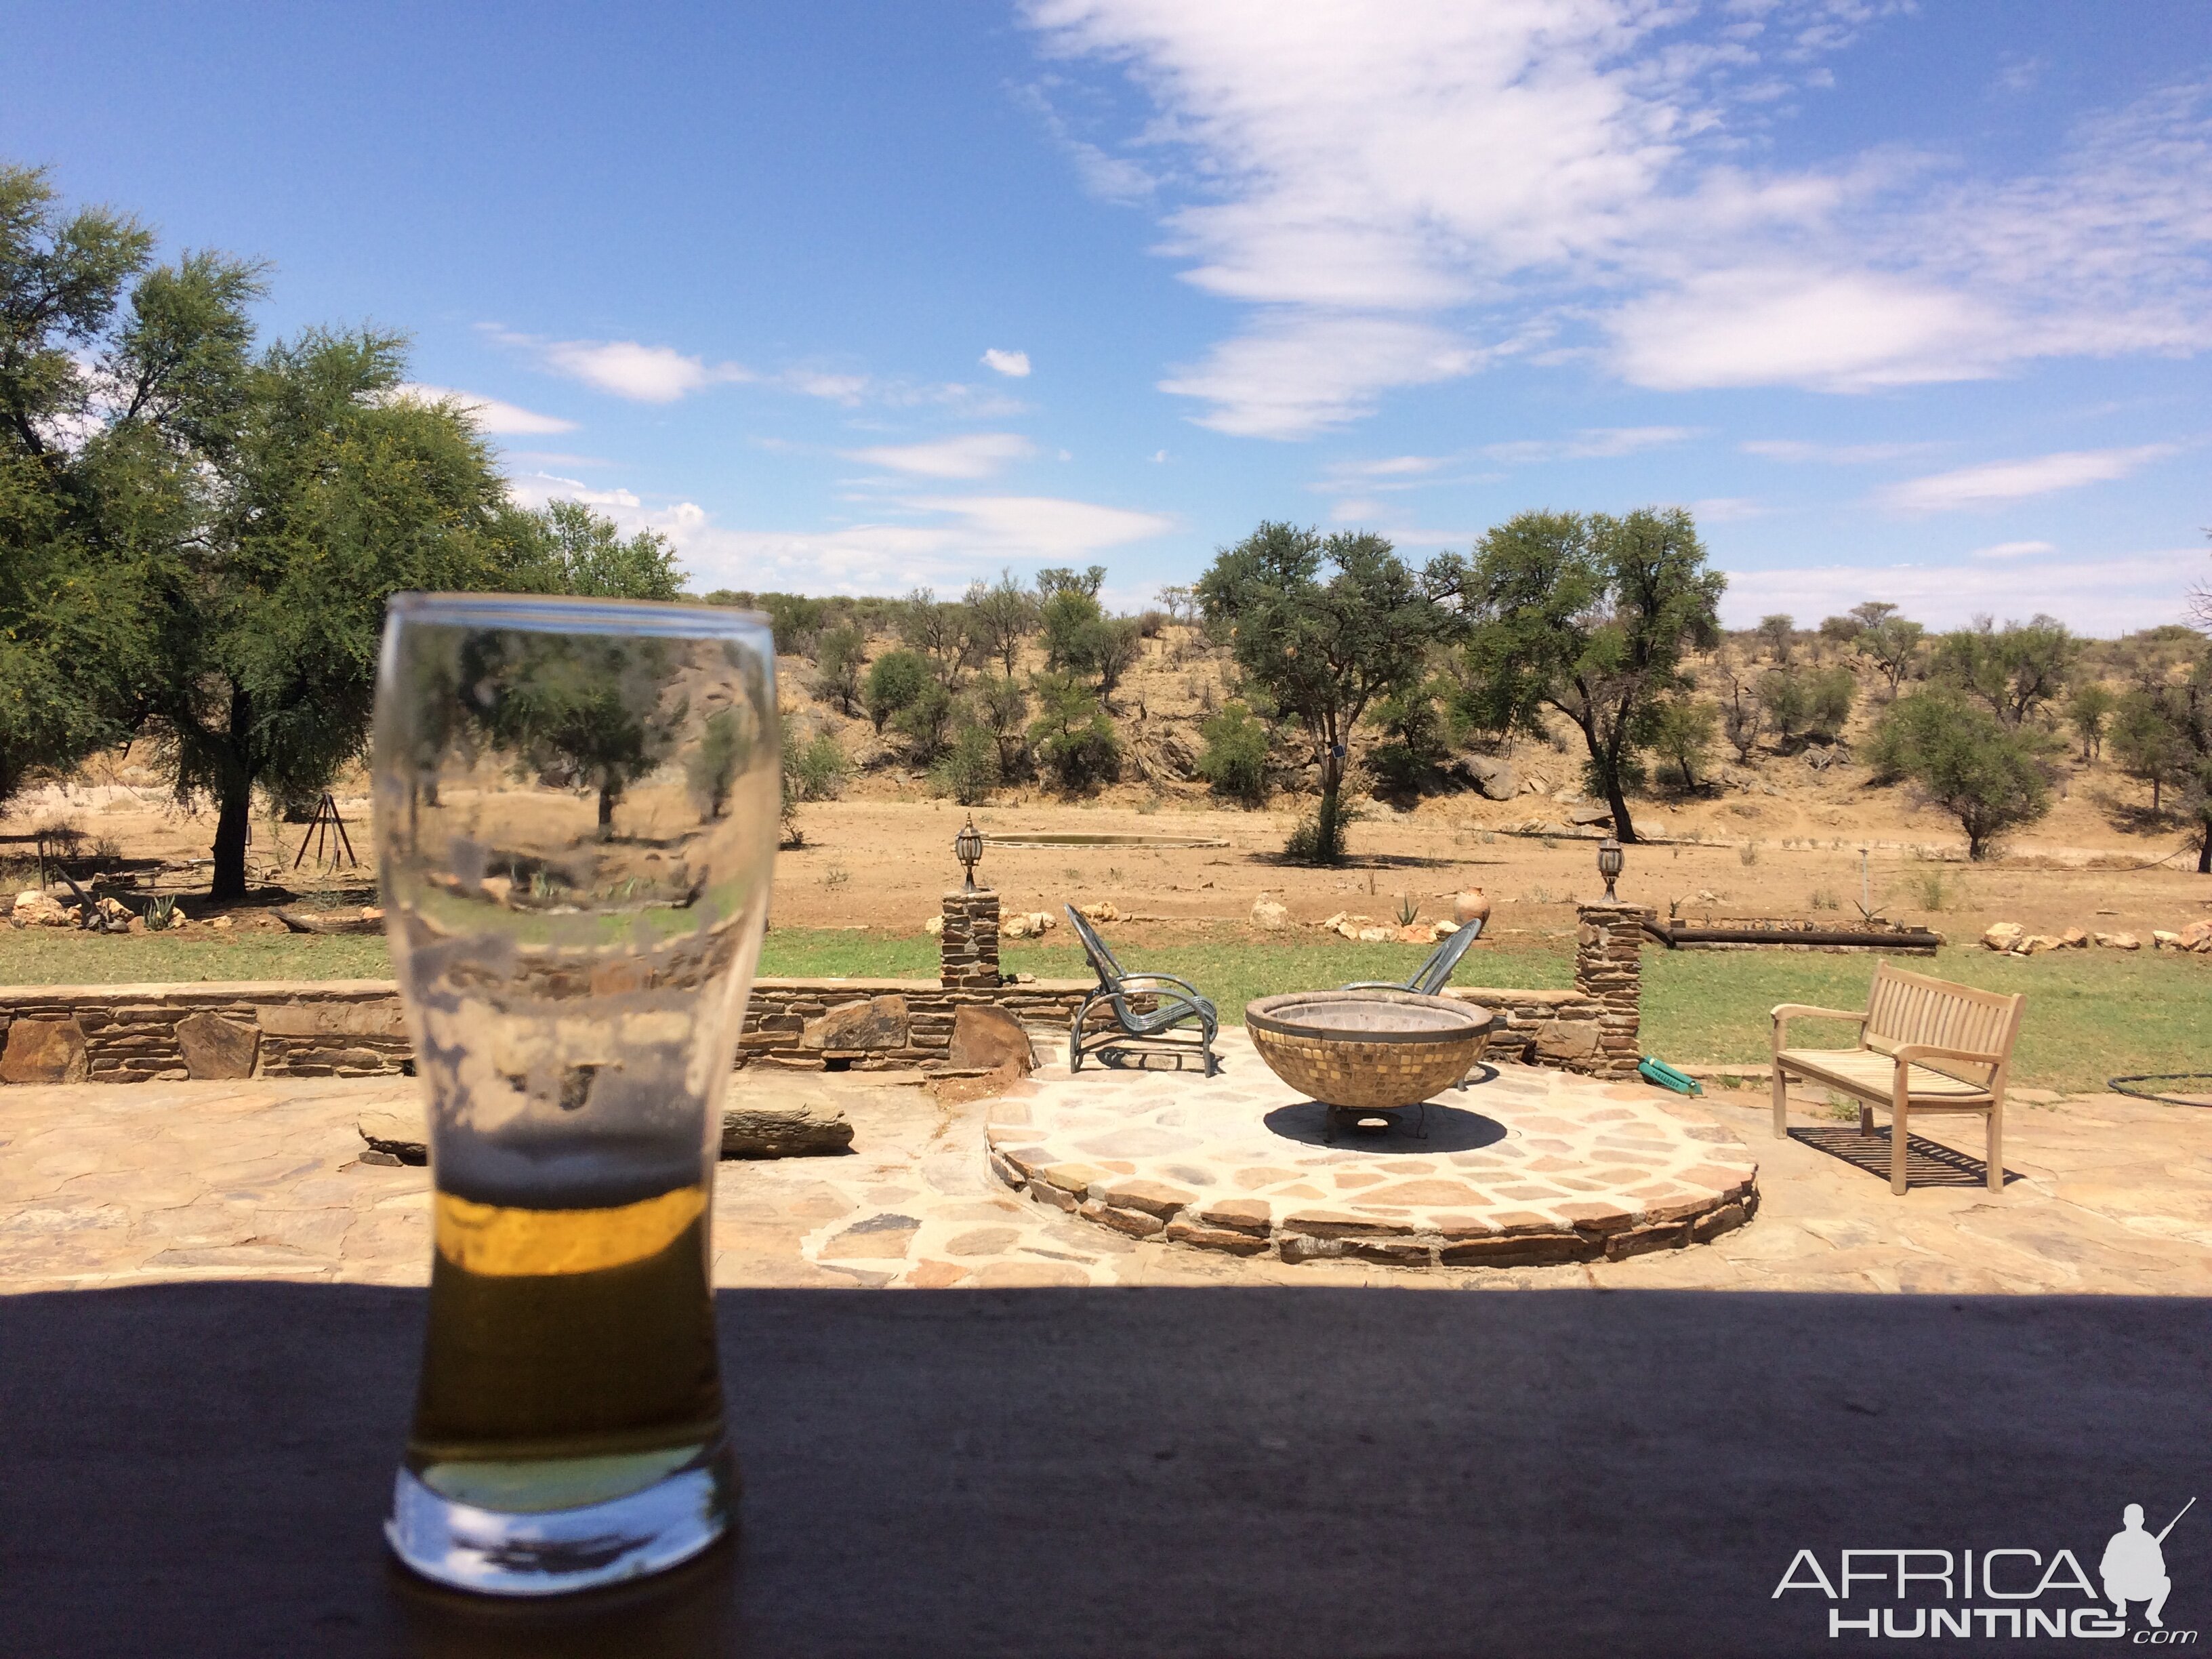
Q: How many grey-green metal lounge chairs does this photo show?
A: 2